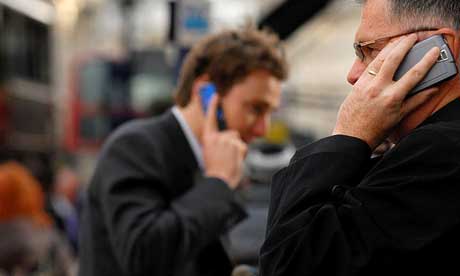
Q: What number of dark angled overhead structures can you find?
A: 1